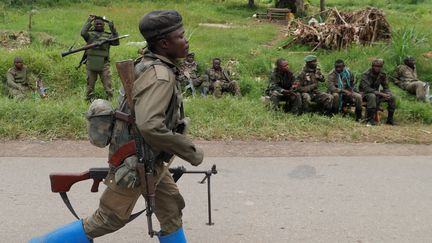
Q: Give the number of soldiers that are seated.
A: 8